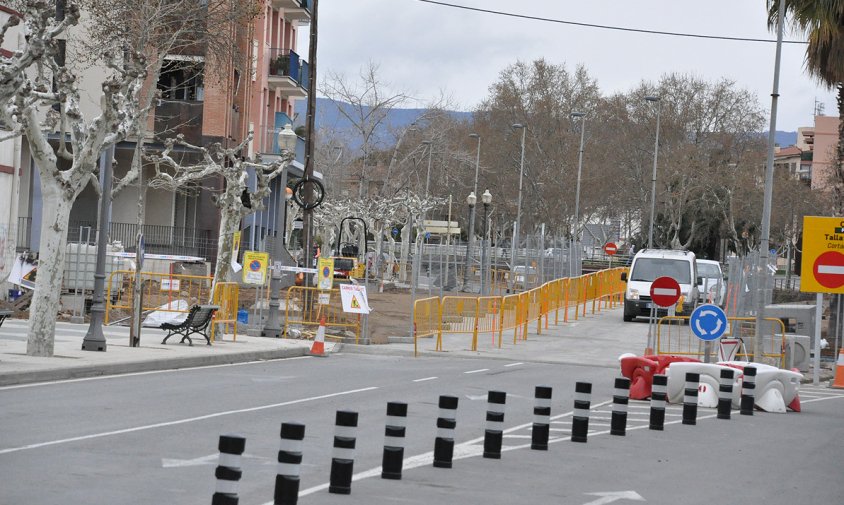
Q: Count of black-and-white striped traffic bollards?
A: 13